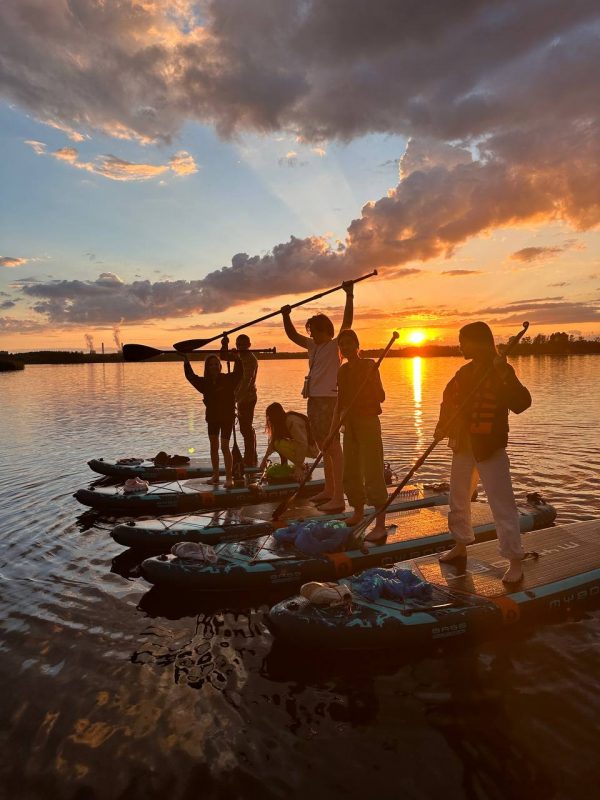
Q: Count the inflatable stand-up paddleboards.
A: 5